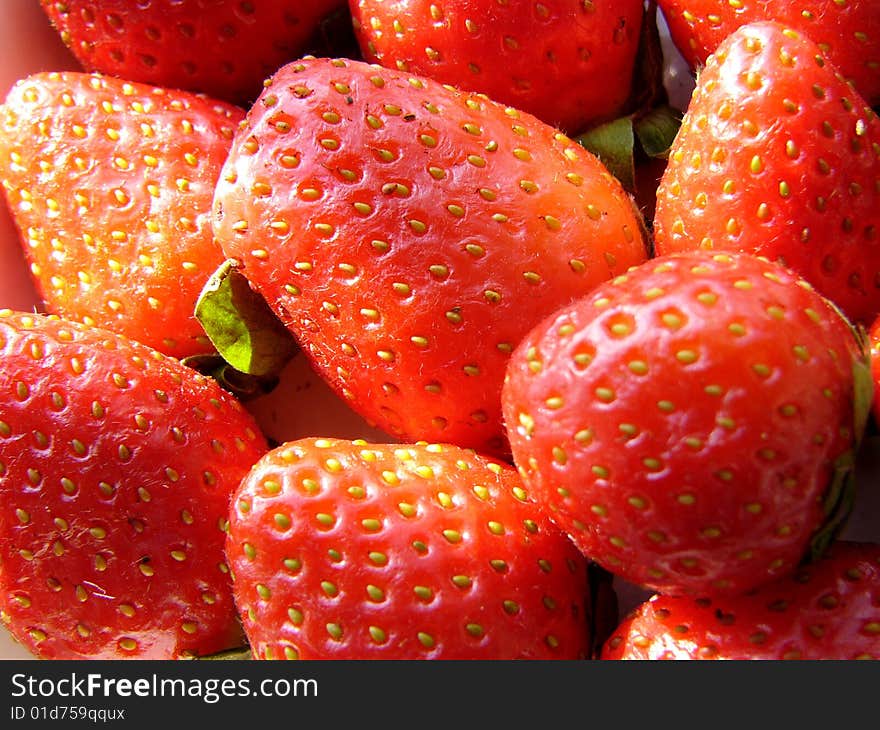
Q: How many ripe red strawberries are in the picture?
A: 11